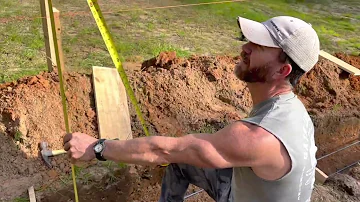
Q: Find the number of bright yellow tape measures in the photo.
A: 2